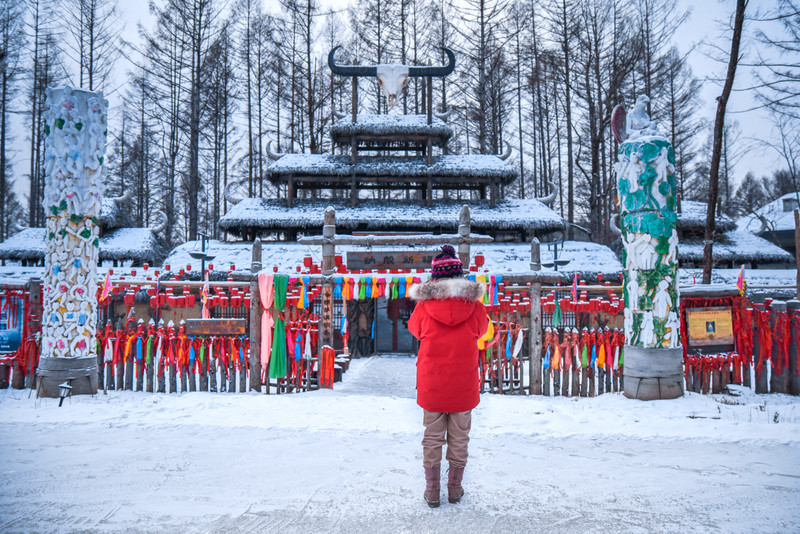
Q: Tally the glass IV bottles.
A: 0